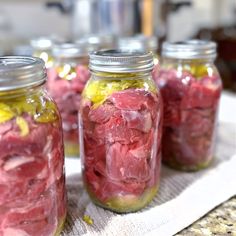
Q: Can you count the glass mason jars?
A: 7